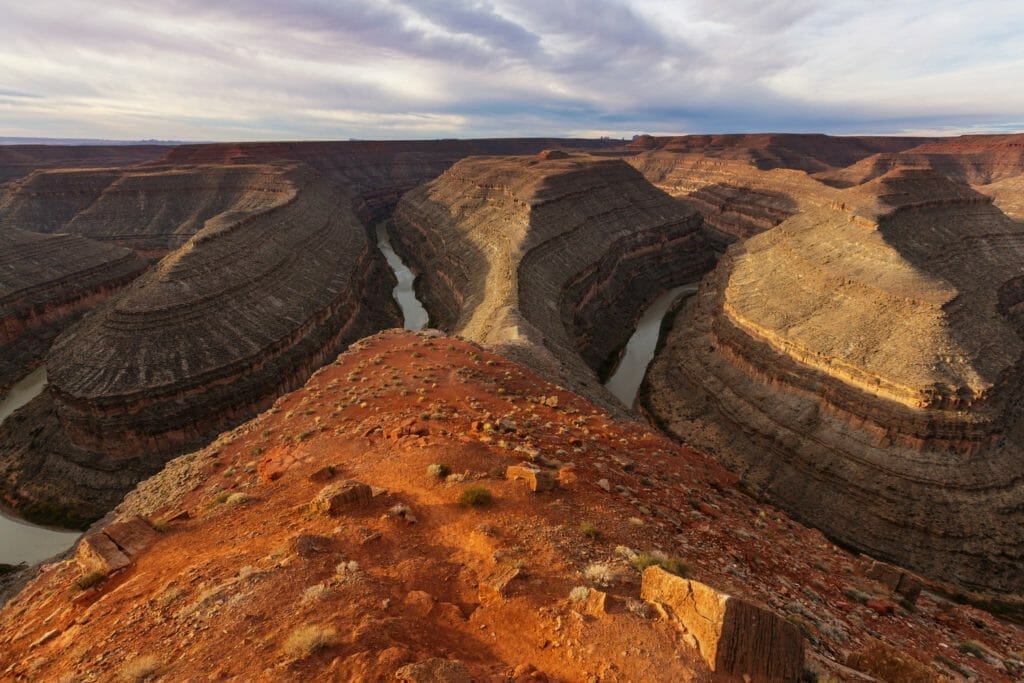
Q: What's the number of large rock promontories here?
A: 3